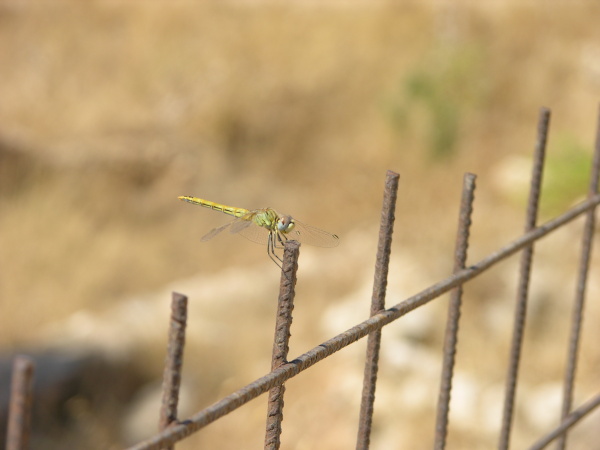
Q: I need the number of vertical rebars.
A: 7